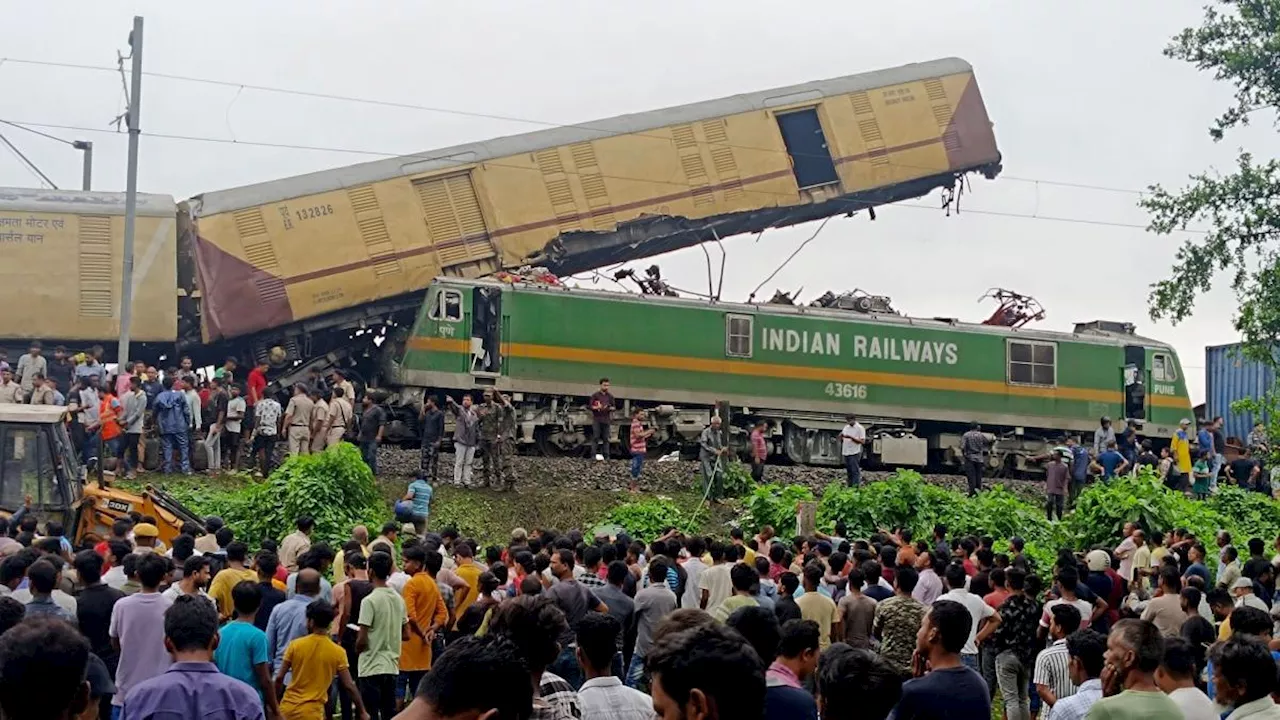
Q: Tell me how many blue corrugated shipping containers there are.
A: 1